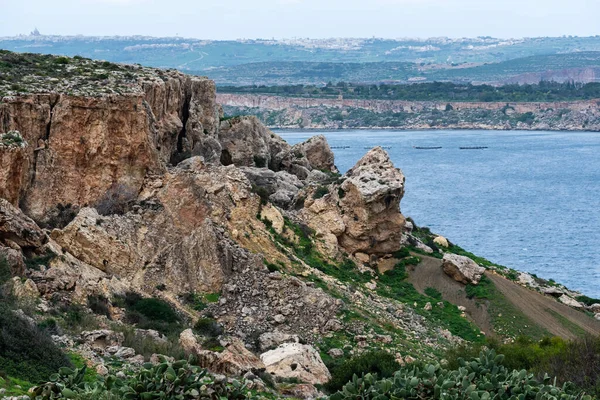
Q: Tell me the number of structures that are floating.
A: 4